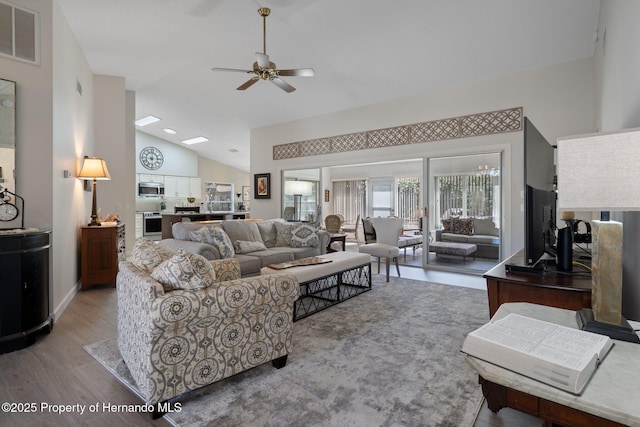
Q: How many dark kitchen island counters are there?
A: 1